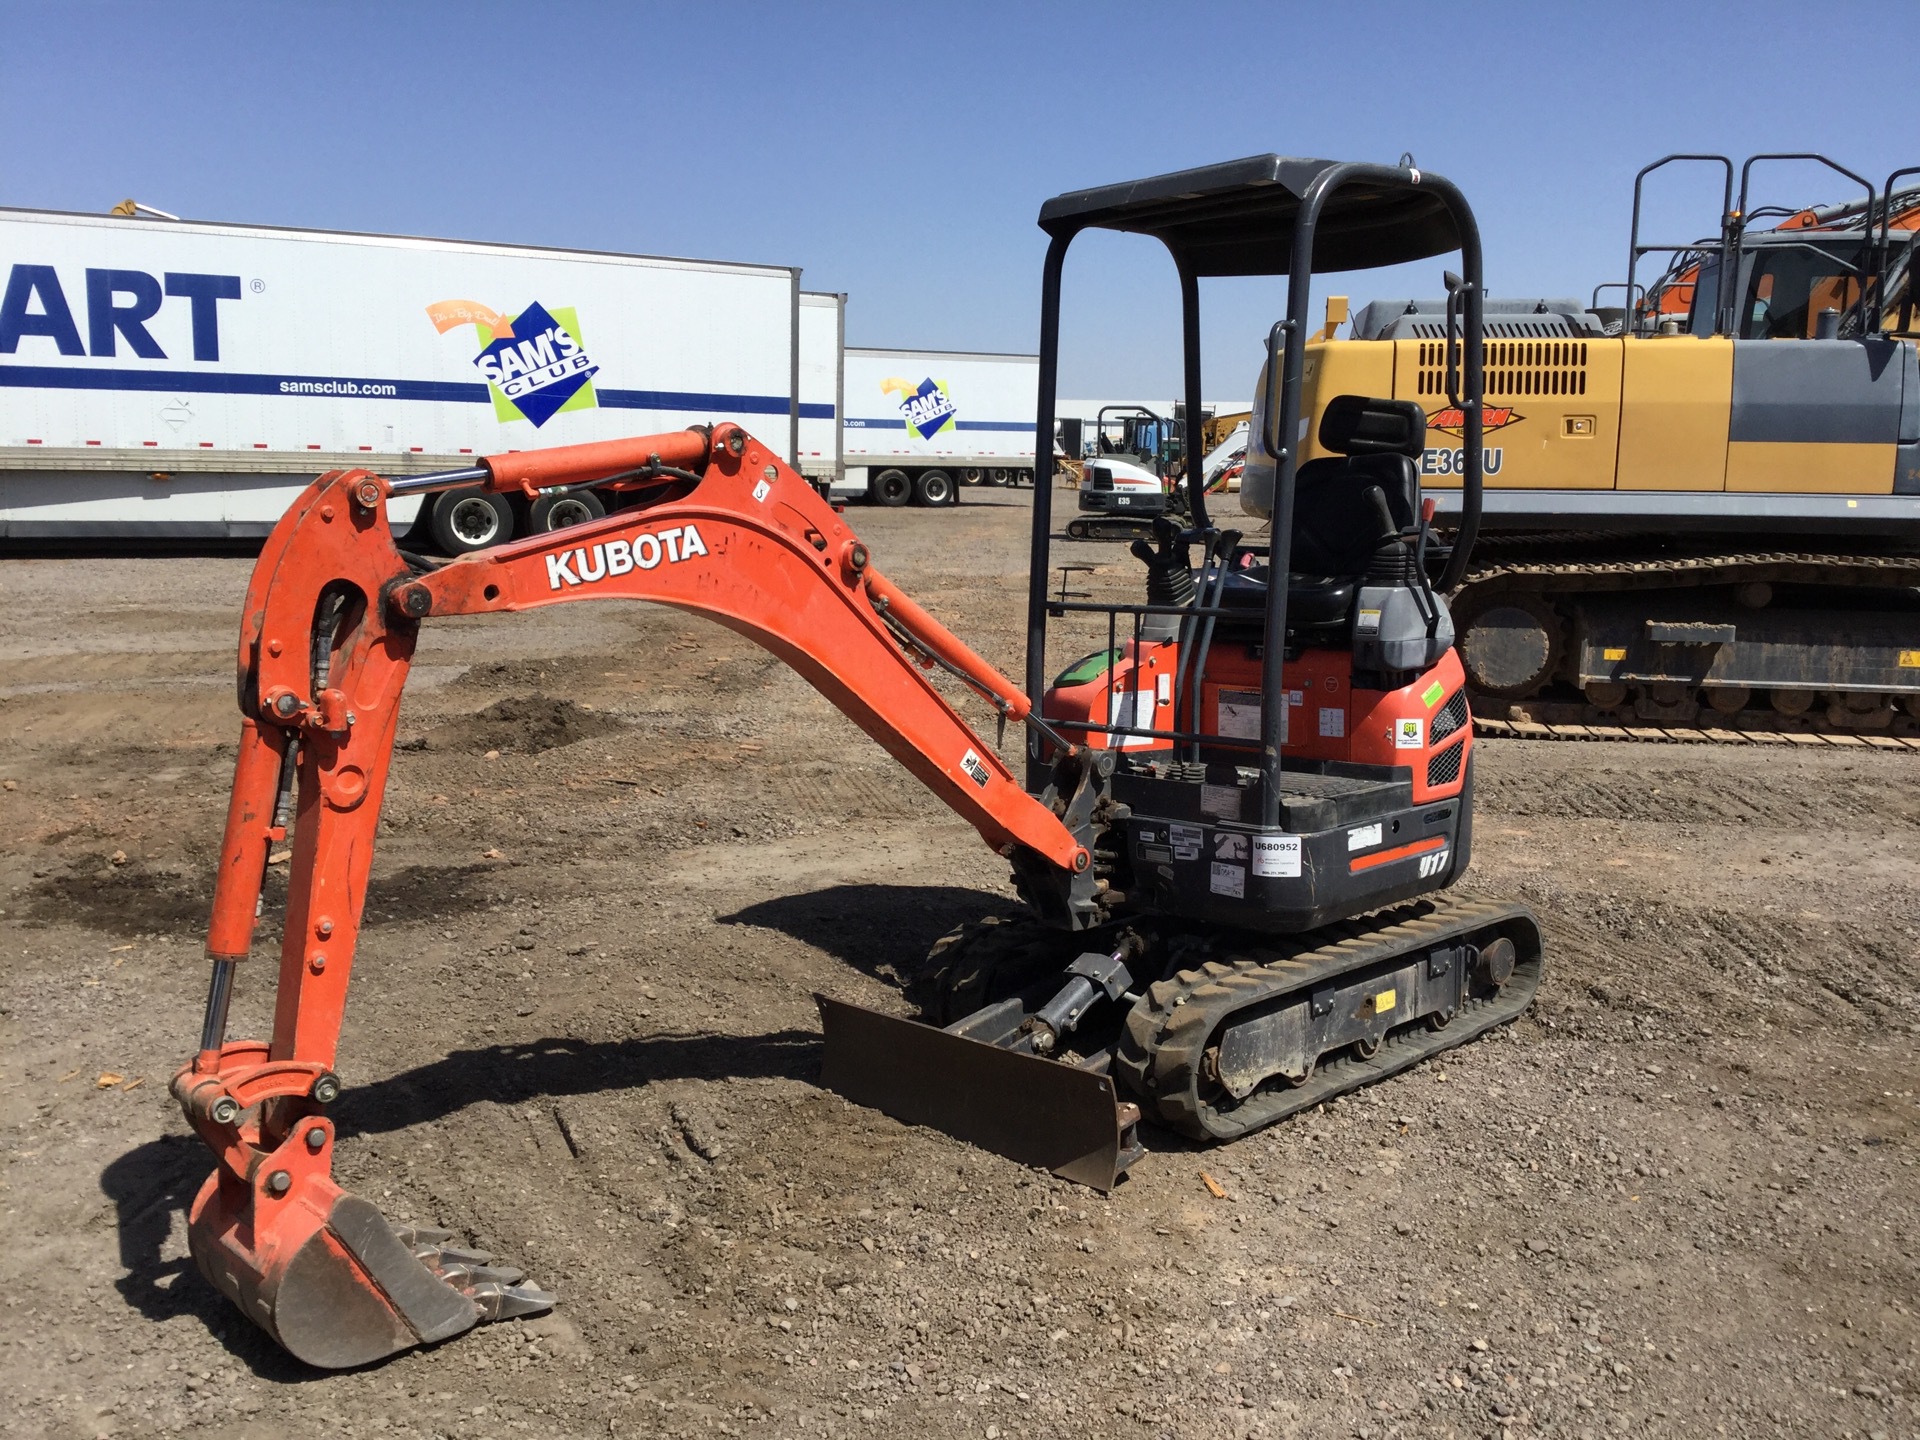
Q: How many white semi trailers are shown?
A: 3